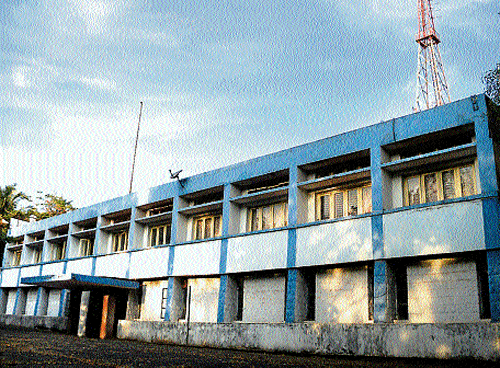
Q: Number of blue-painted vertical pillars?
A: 11